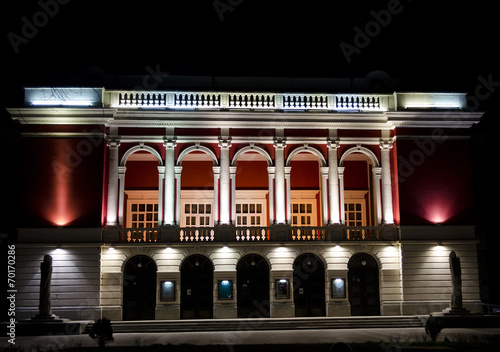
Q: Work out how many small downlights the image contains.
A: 8